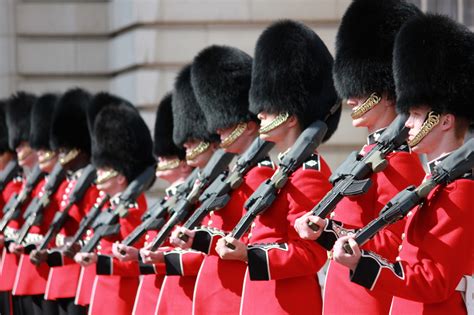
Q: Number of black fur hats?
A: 12